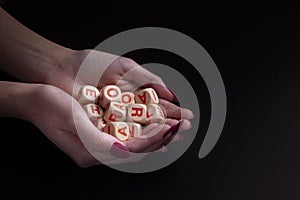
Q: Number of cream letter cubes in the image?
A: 11